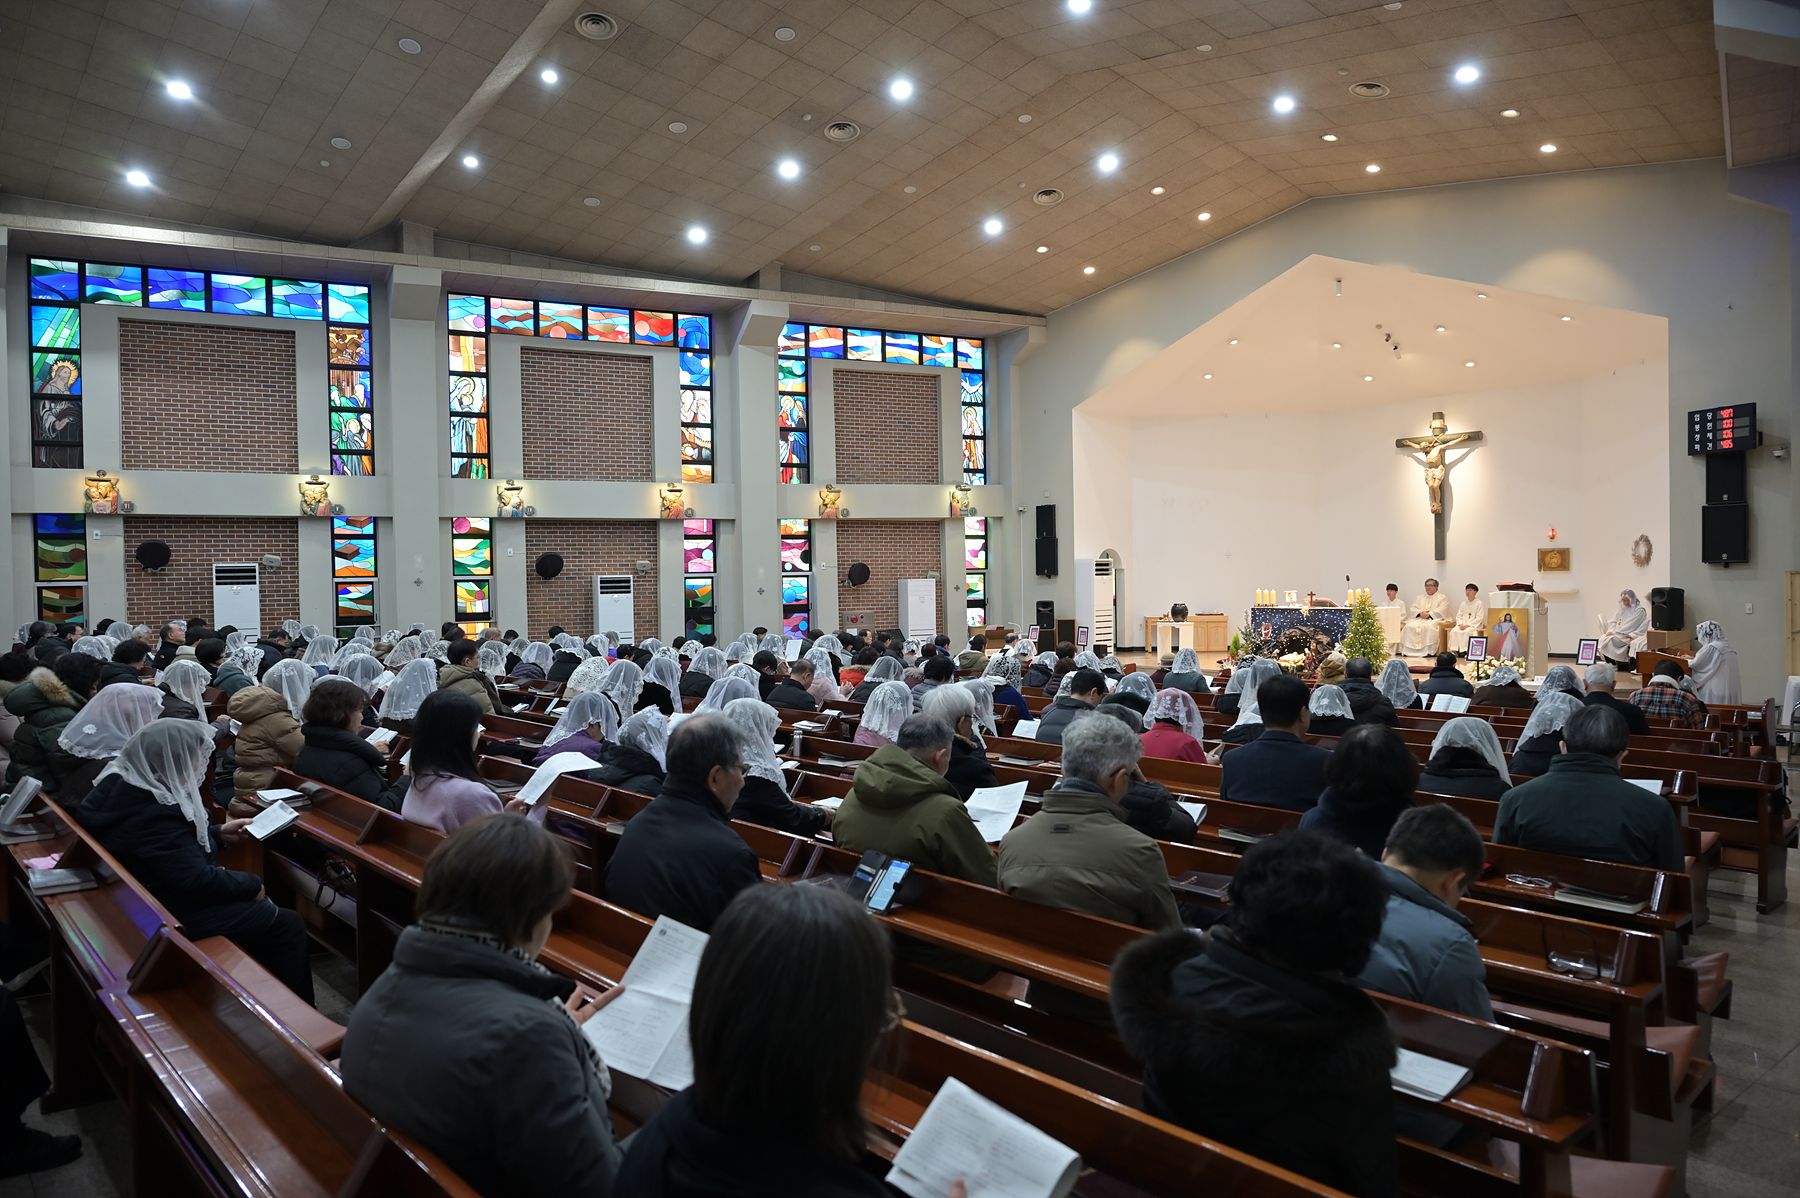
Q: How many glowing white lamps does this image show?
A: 12